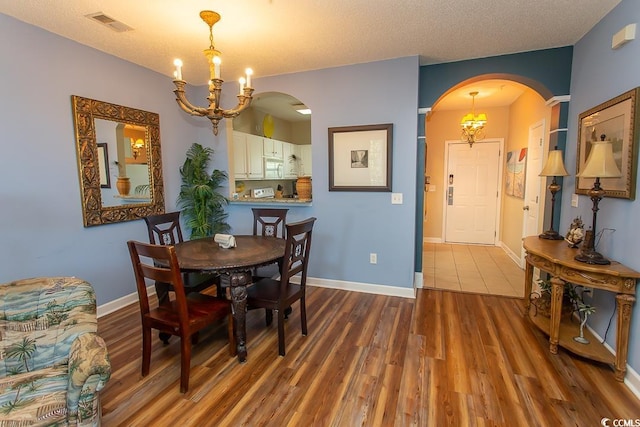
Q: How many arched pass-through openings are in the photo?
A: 2